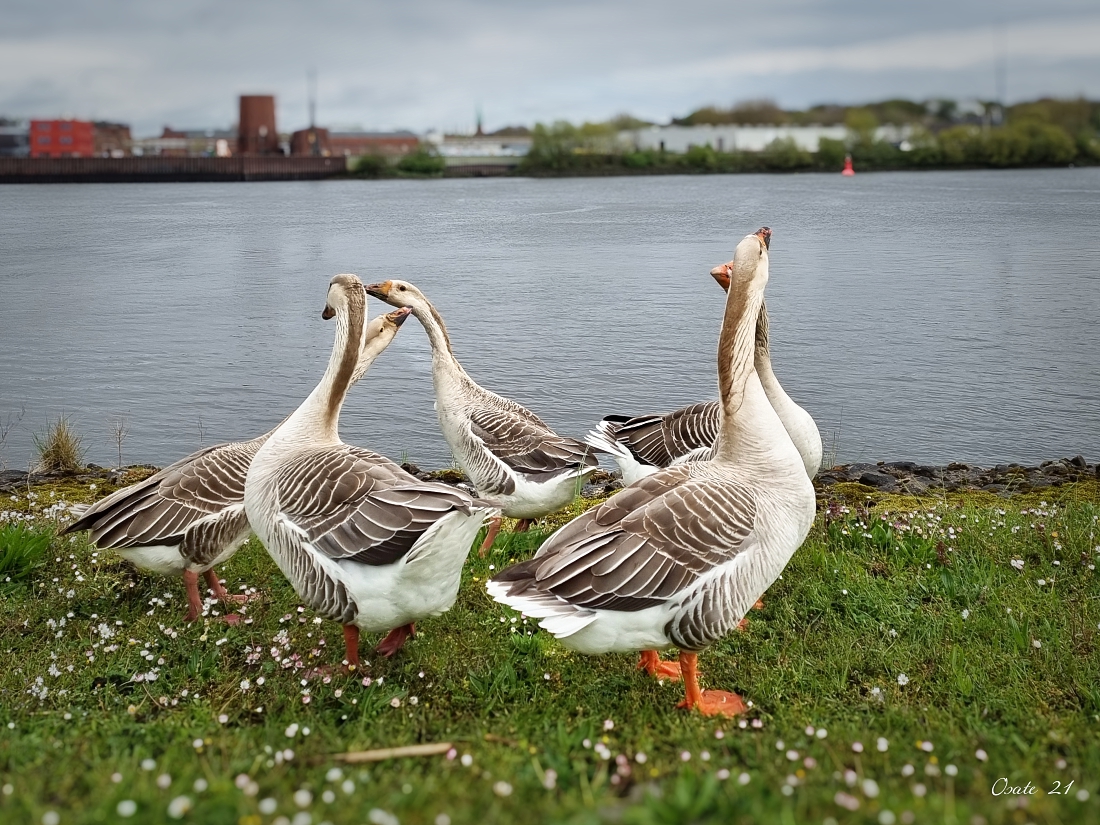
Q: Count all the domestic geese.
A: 5